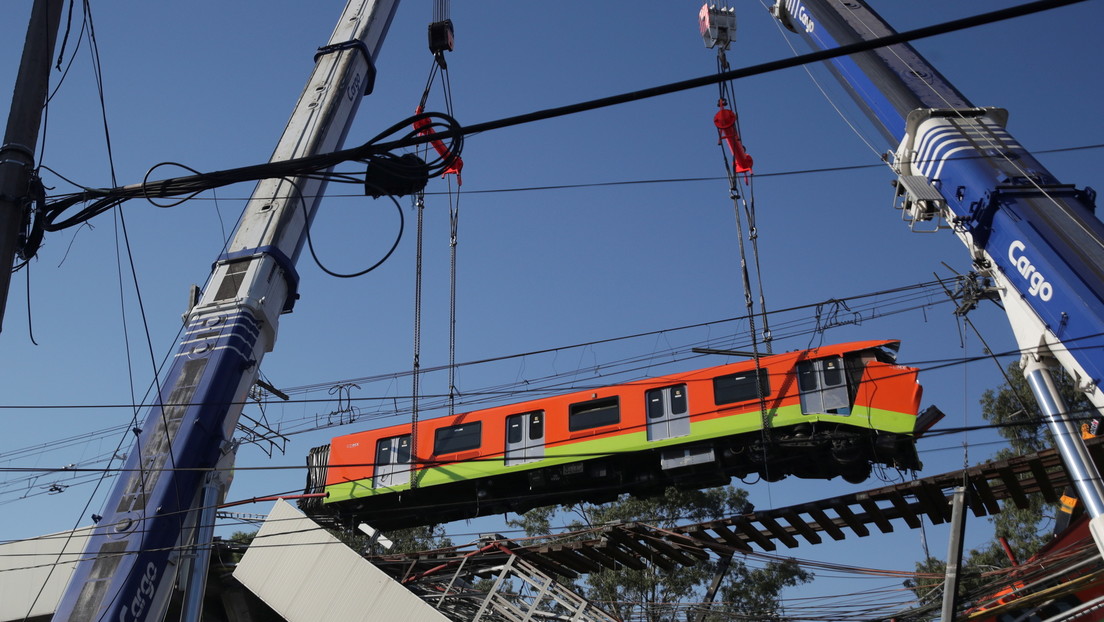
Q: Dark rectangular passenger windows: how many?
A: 3